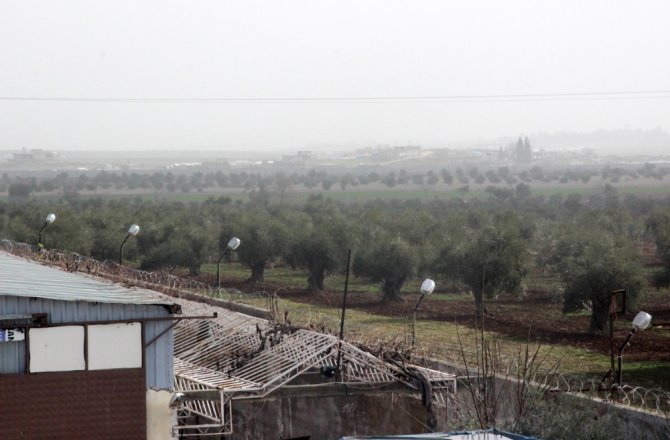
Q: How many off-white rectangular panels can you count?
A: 2